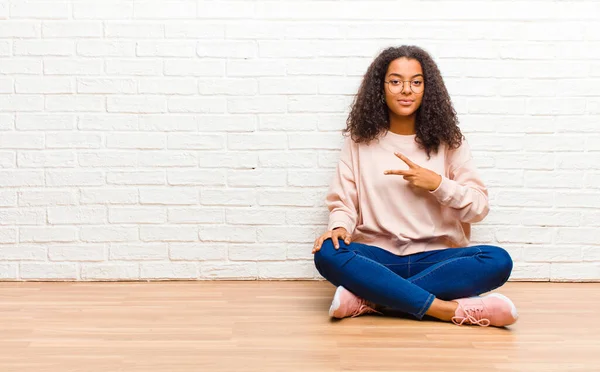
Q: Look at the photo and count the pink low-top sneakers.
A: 2